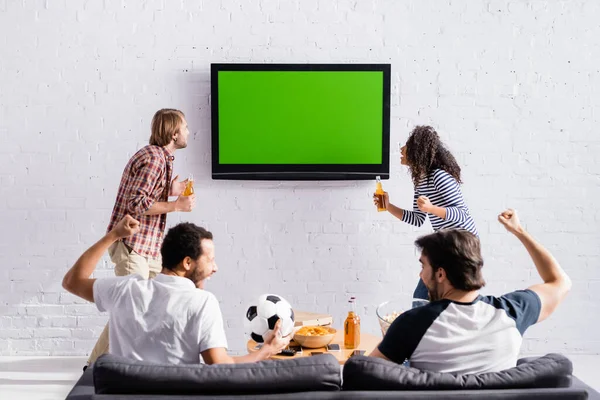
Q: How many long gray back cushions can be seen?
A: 2